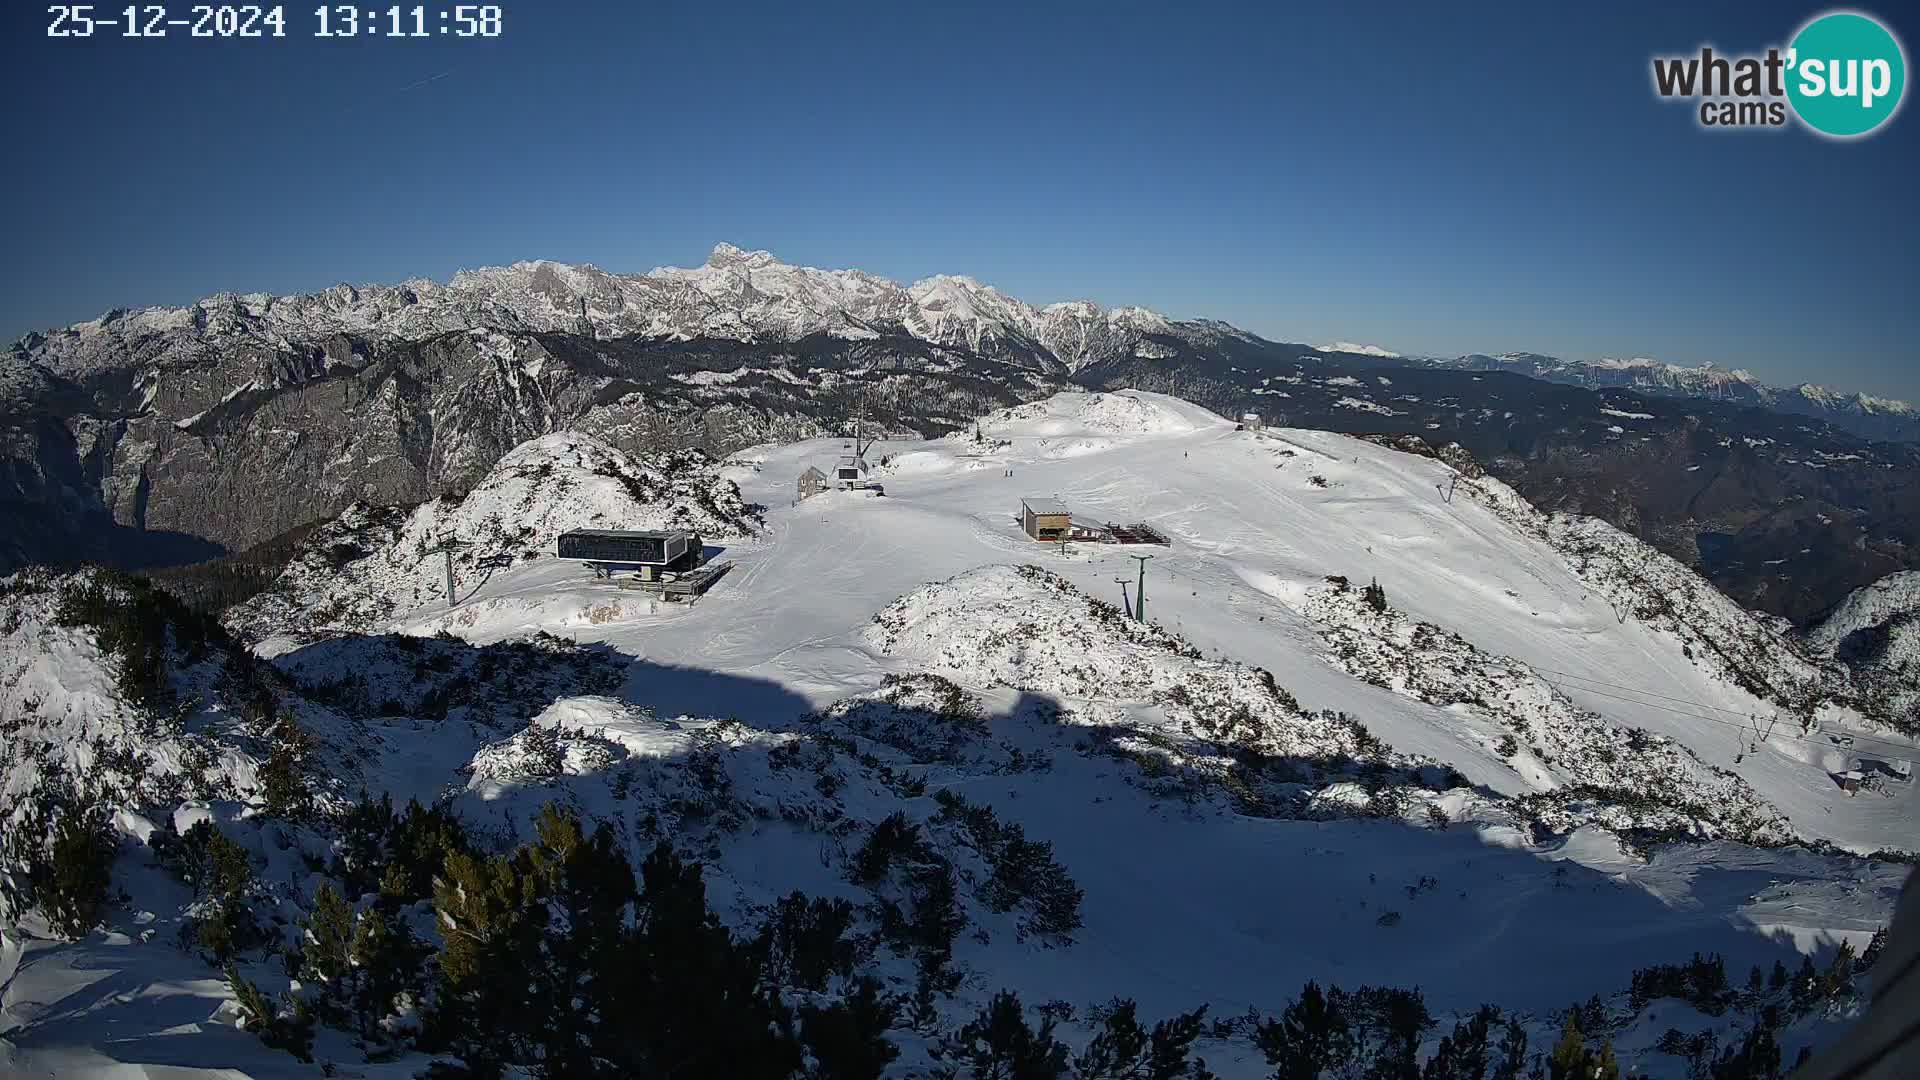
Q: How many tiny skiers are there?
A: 3